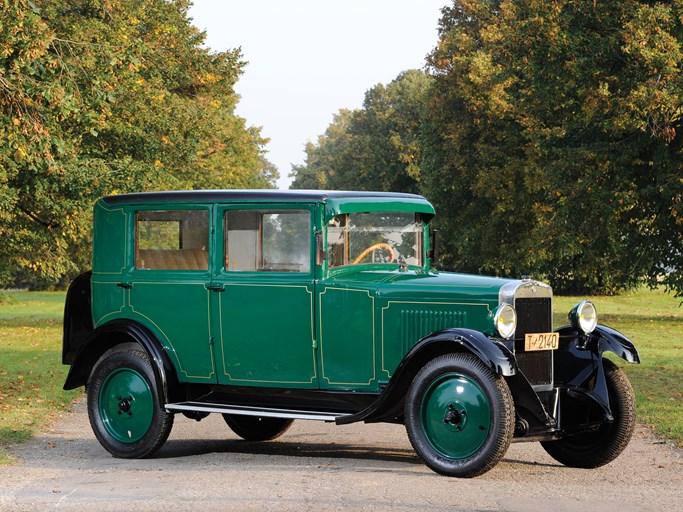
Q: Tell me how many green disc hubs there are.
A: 2